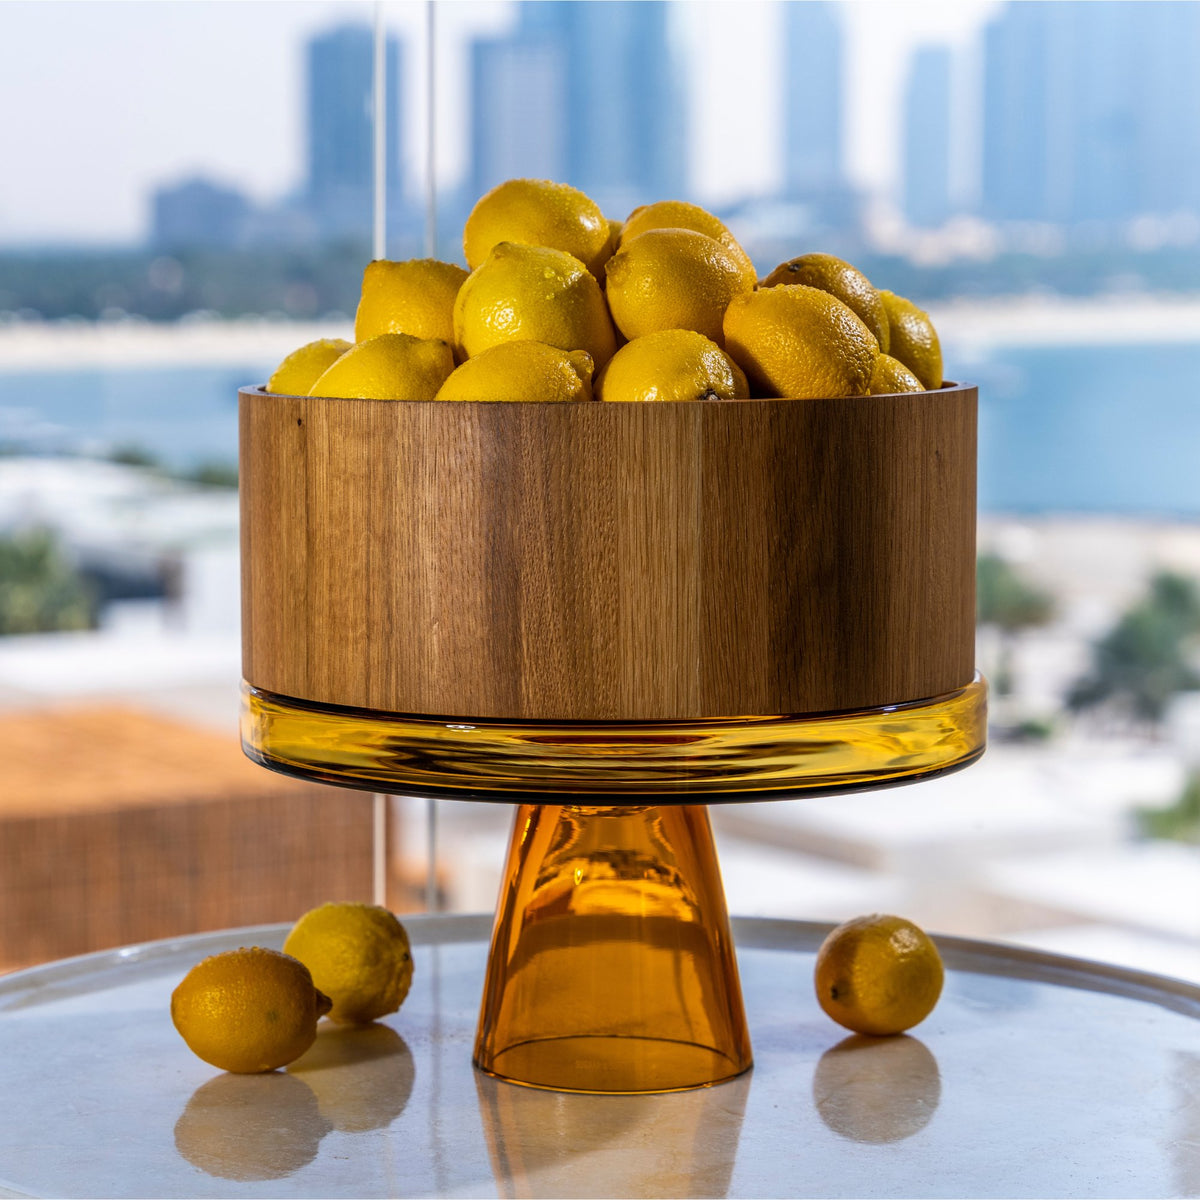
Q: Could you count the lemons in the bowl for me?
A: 14